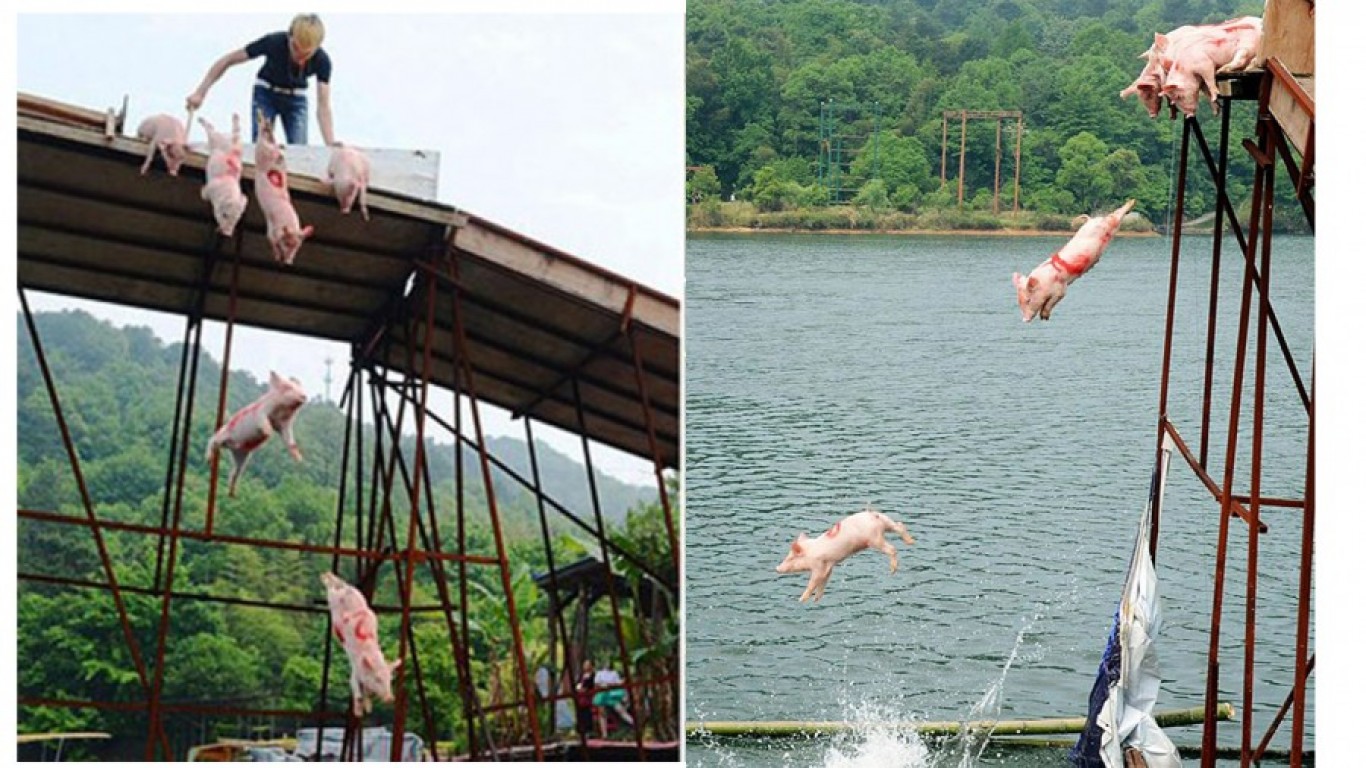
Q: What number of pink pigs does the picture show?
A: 11